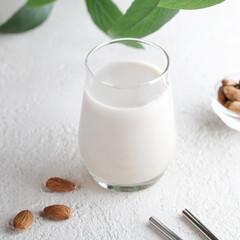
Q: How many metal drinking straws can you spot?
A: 2